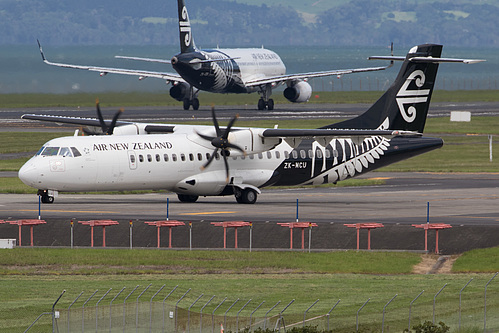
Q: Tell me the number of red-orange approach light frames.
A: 7